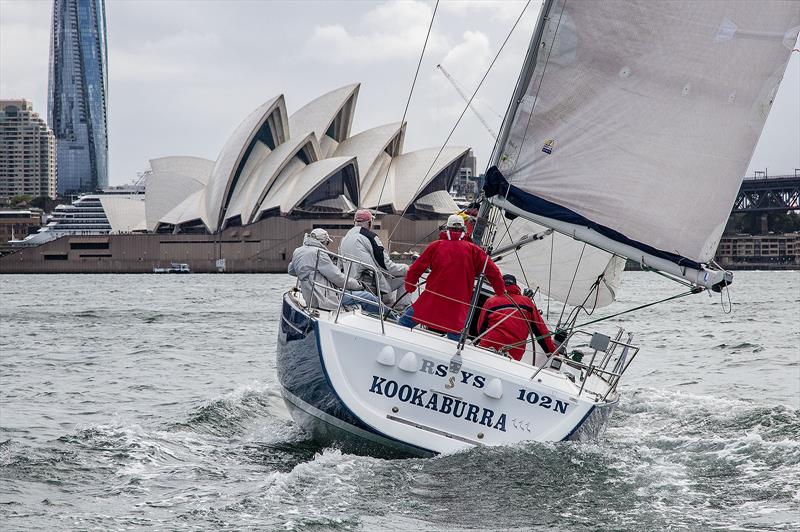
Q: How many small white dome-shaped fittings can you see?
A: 3